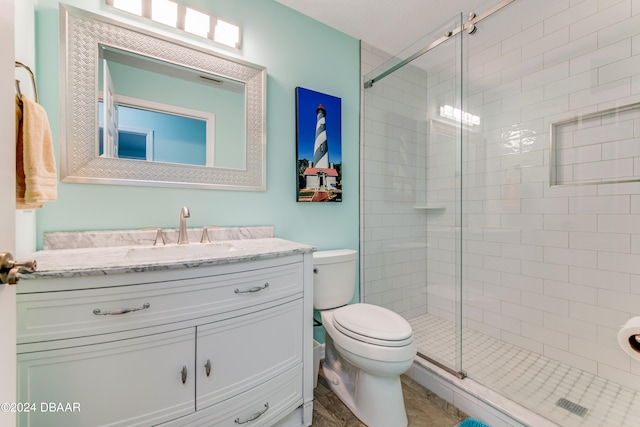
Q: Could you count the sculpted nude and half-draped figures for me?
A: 0